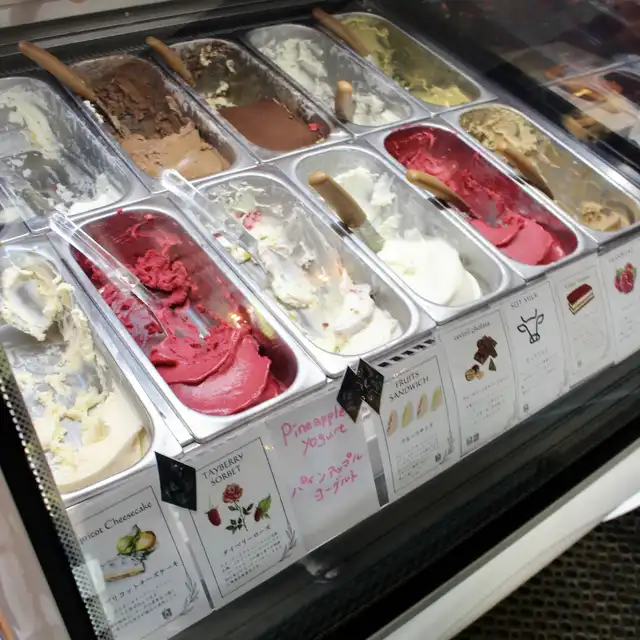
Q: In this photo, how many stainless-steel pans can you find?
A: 11